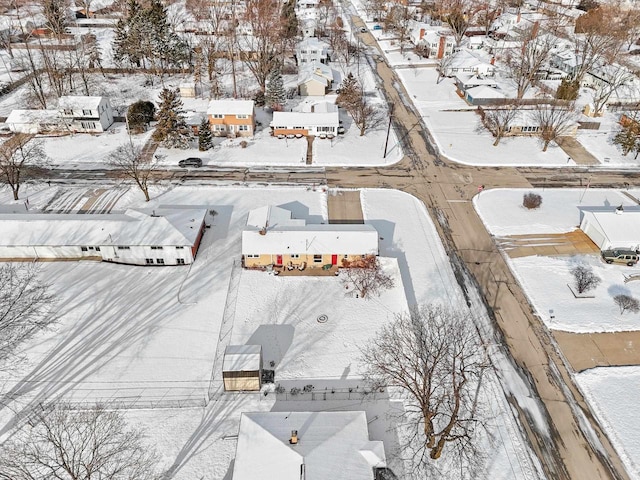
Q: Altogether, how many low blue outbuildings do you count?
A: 1